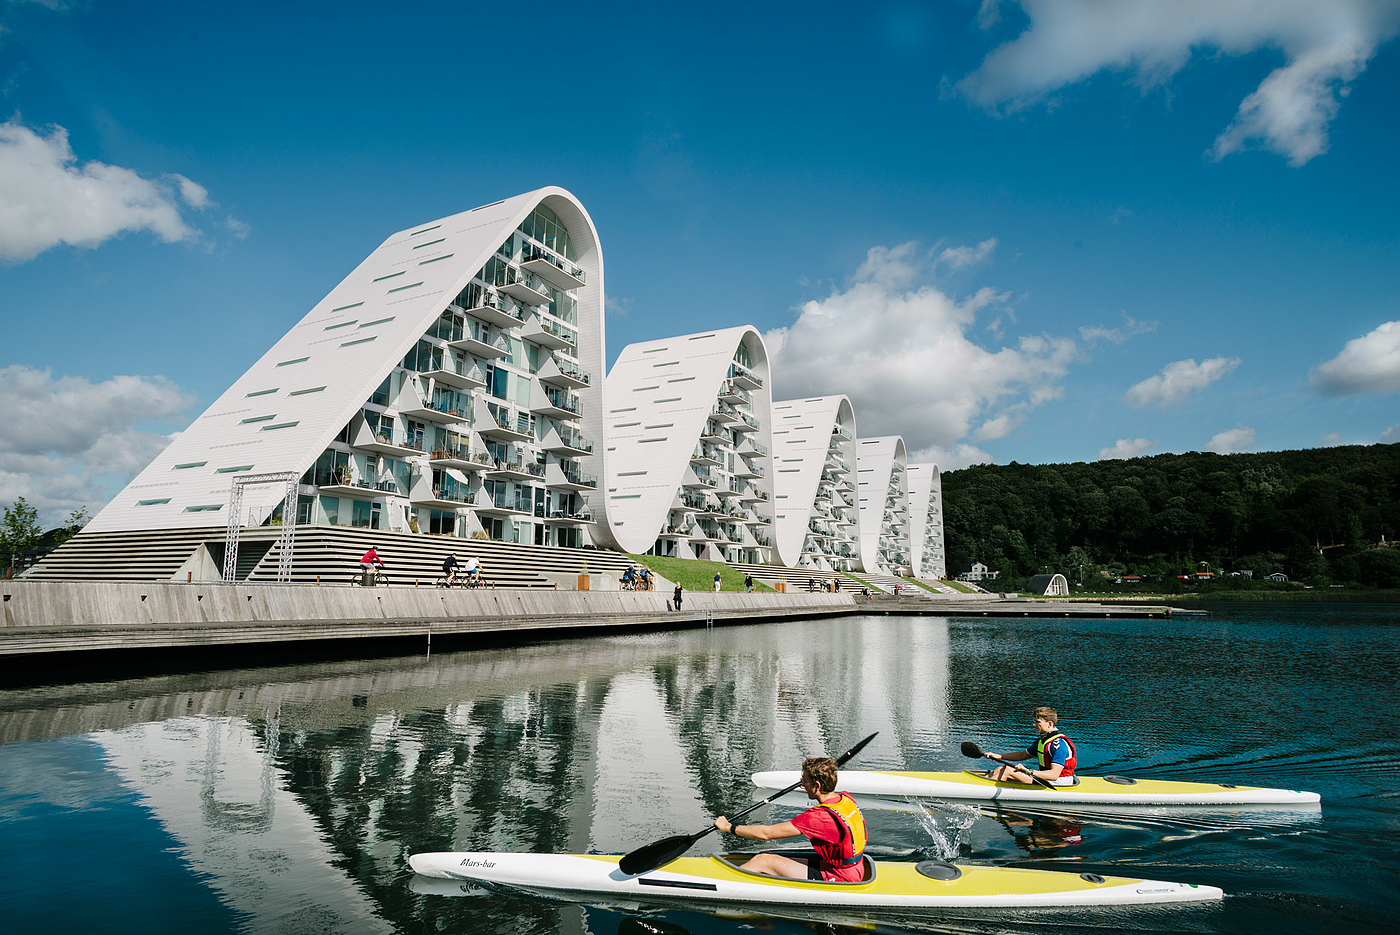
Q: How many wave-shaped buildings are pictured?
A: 5